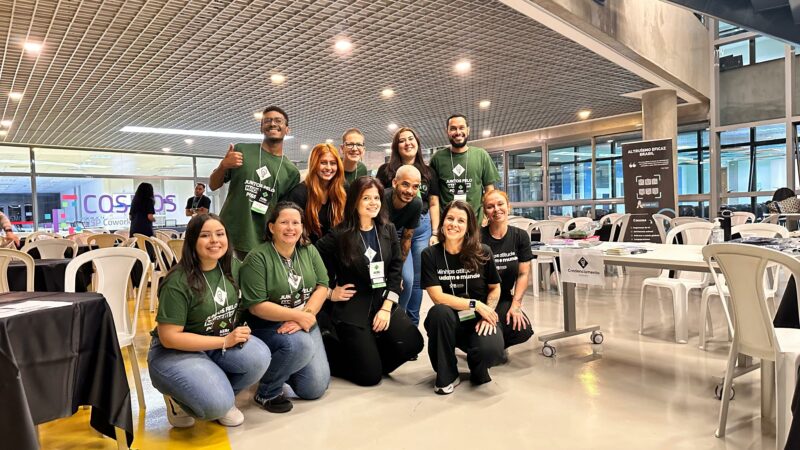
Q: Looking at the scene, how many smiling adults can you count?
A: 11